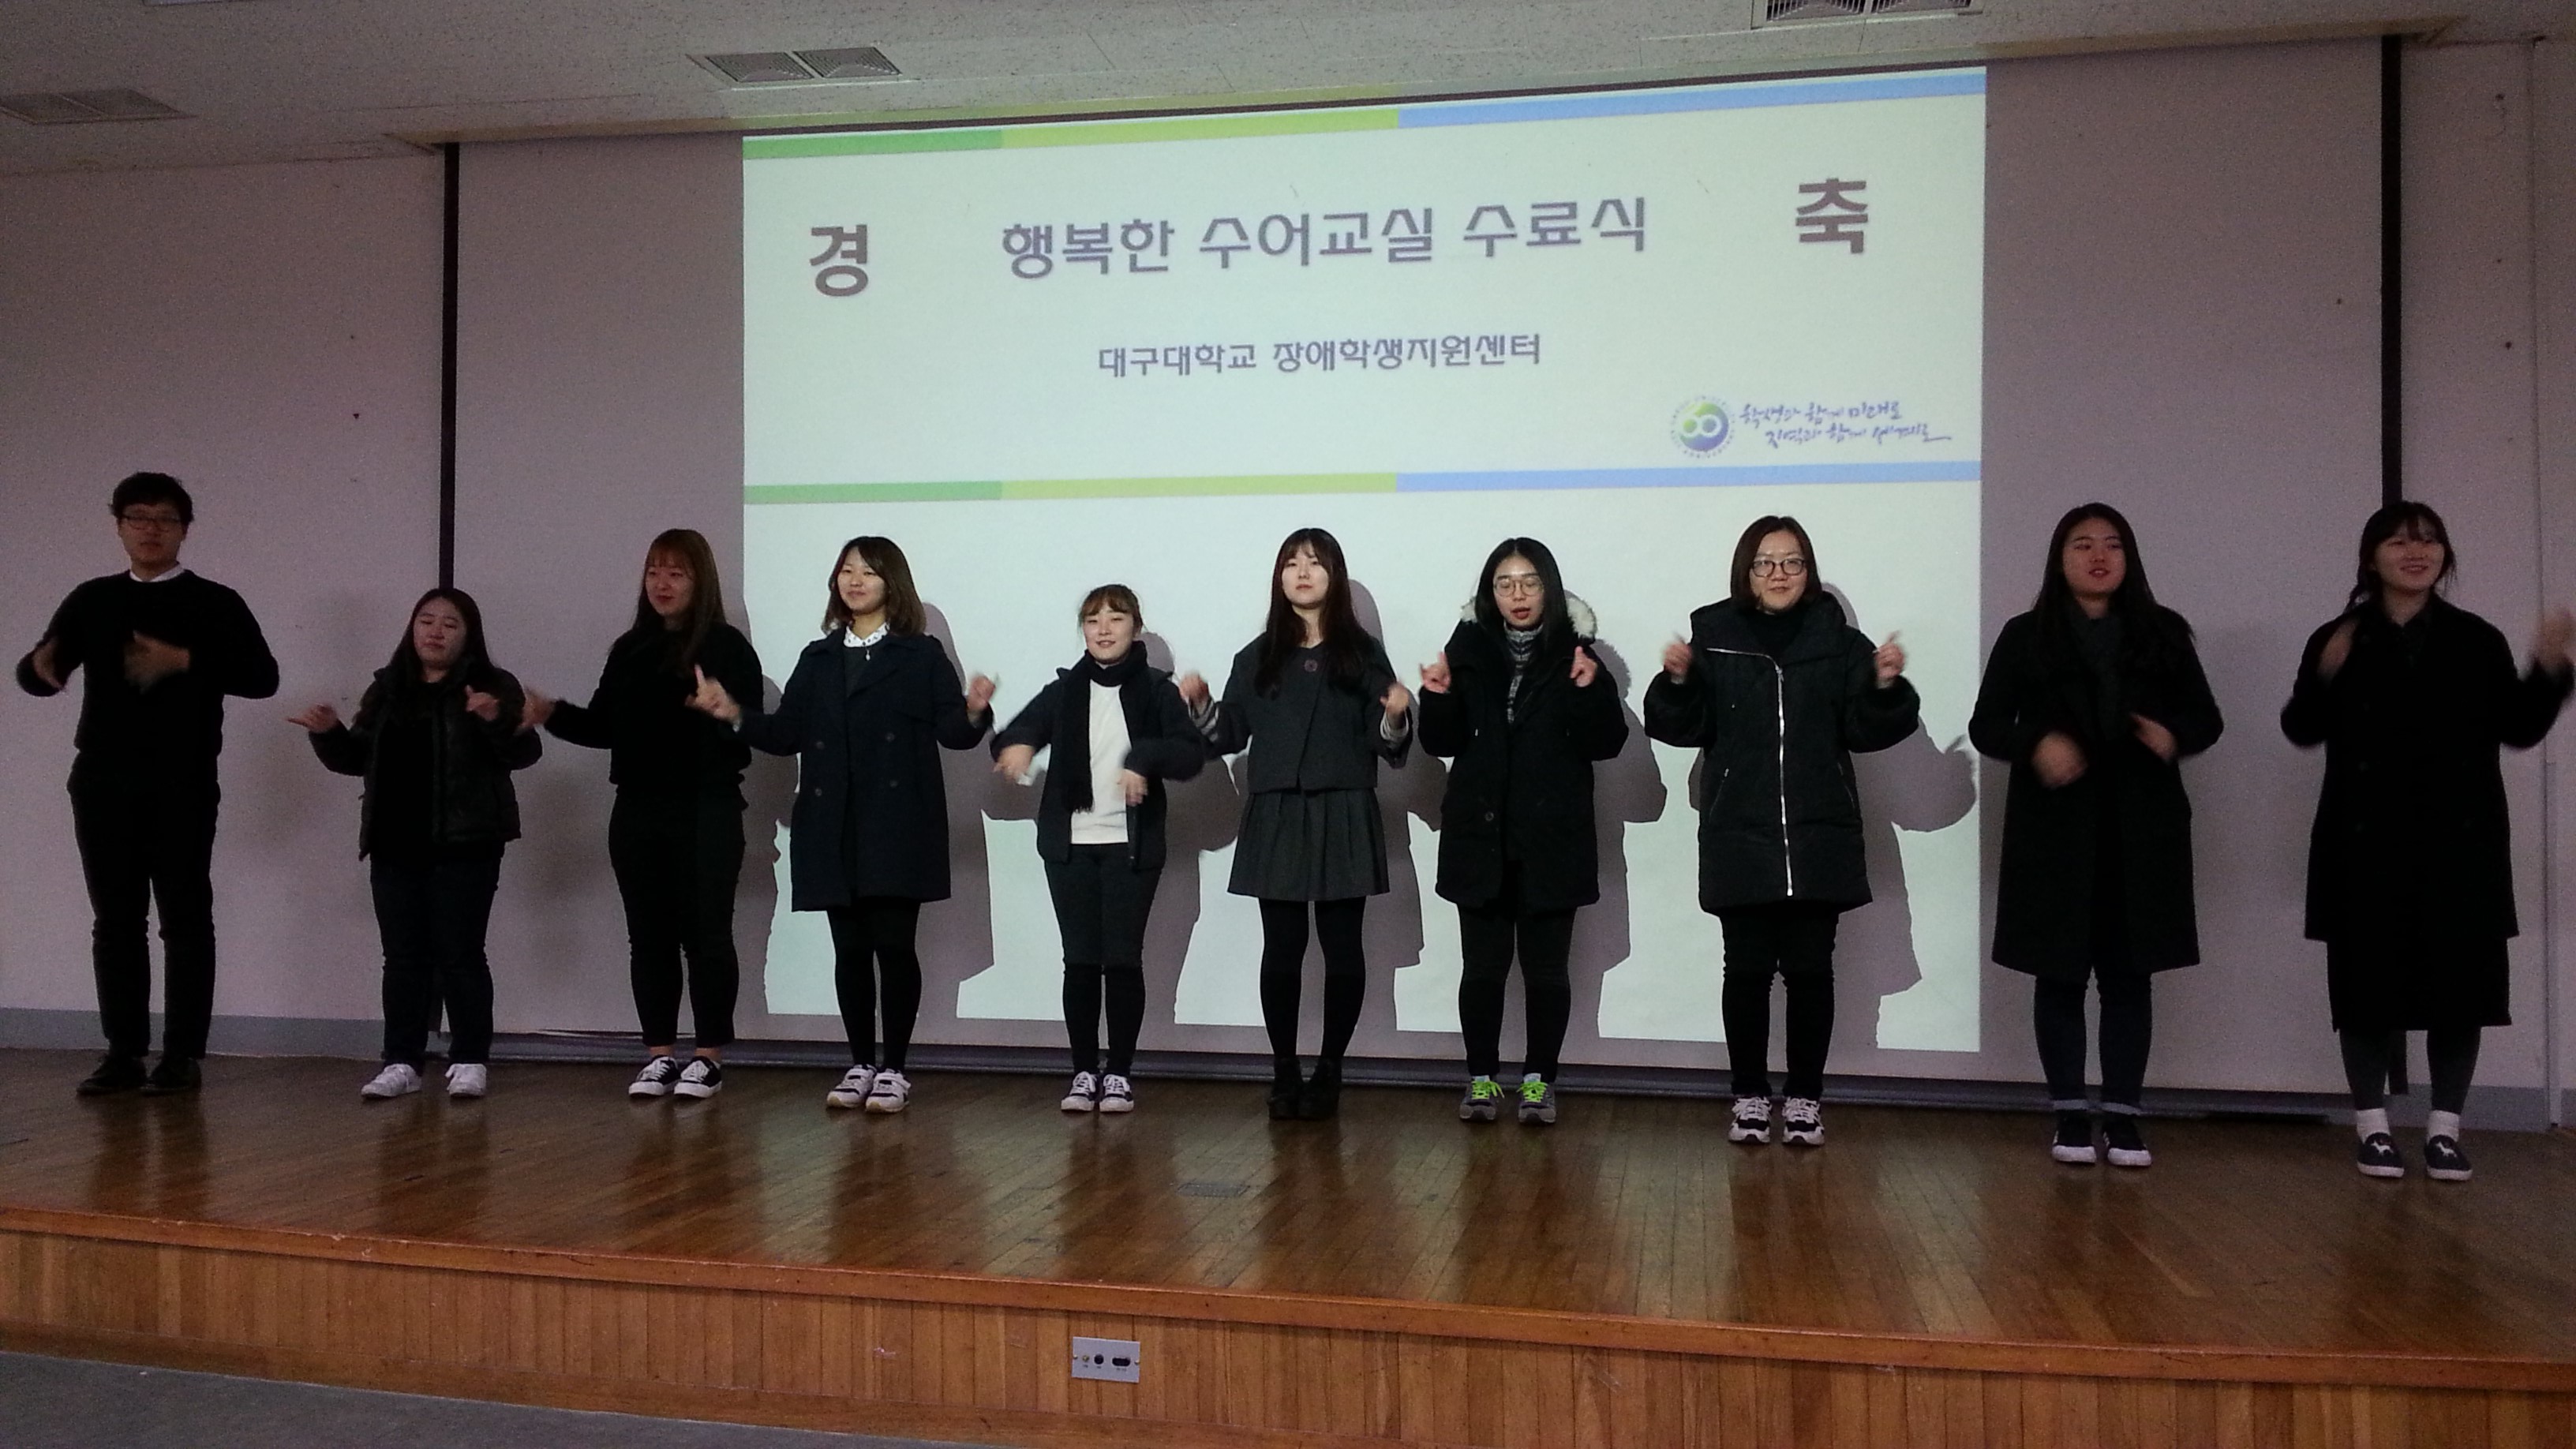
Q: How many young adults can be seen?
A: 10